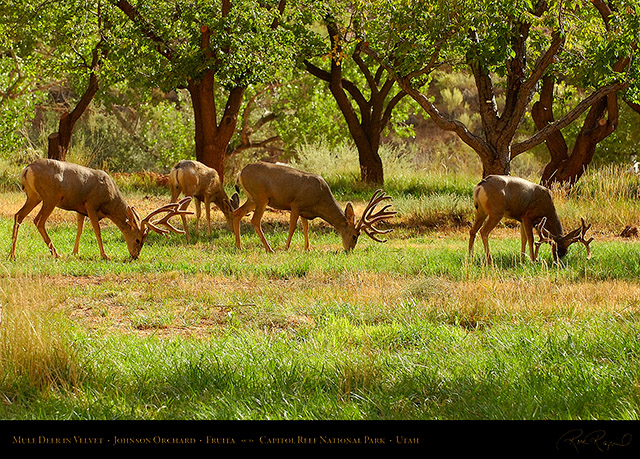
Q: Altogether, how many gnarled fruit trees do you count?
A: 5